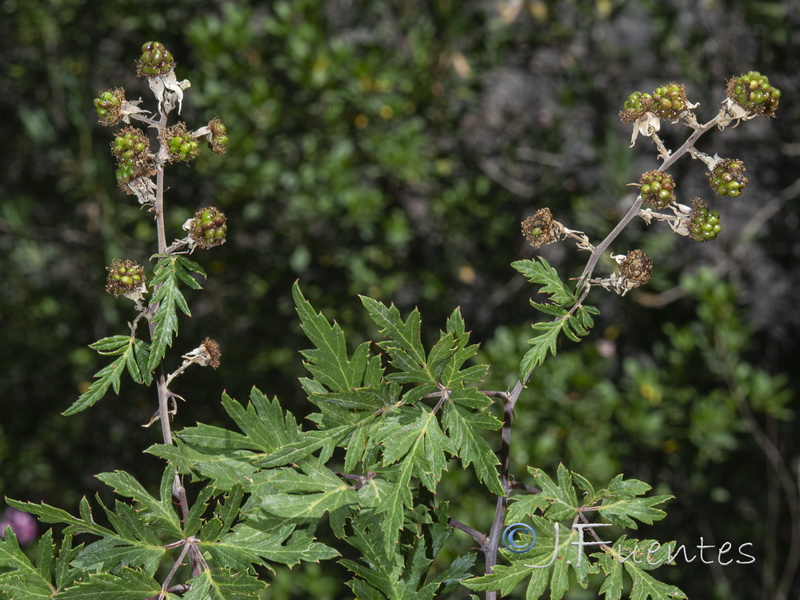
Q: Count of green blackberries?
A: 14